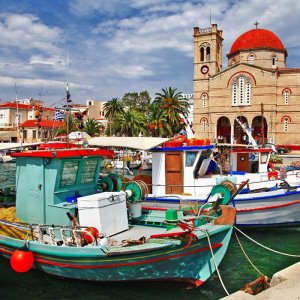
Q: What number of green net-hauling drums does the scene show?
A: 3